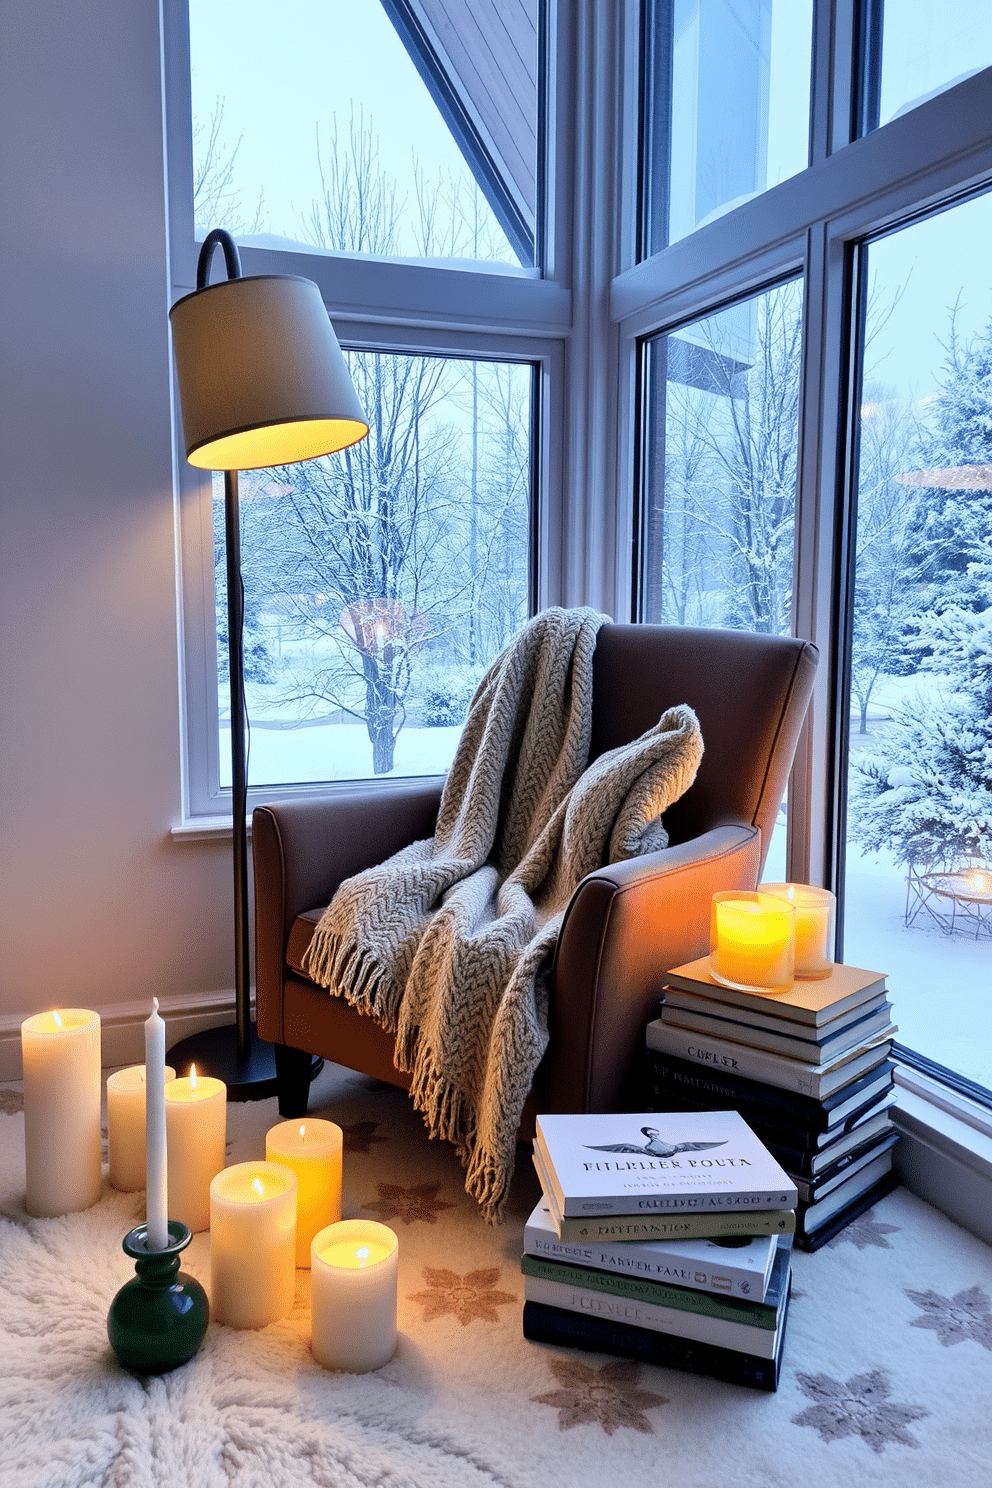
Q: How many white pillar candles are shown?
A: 6